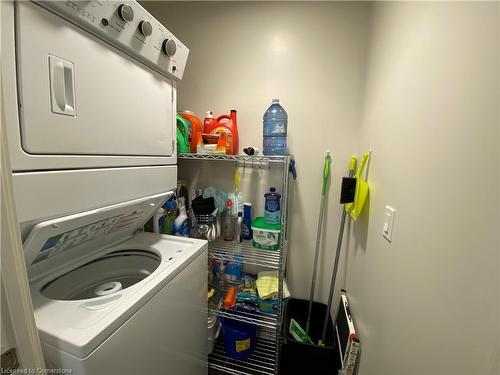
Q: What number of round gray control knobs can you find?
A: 3